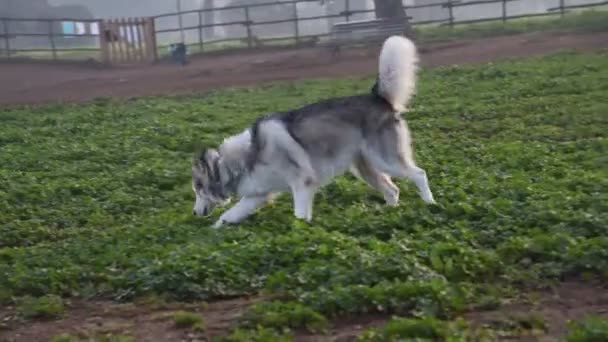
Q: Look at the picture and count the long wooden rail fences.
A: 1